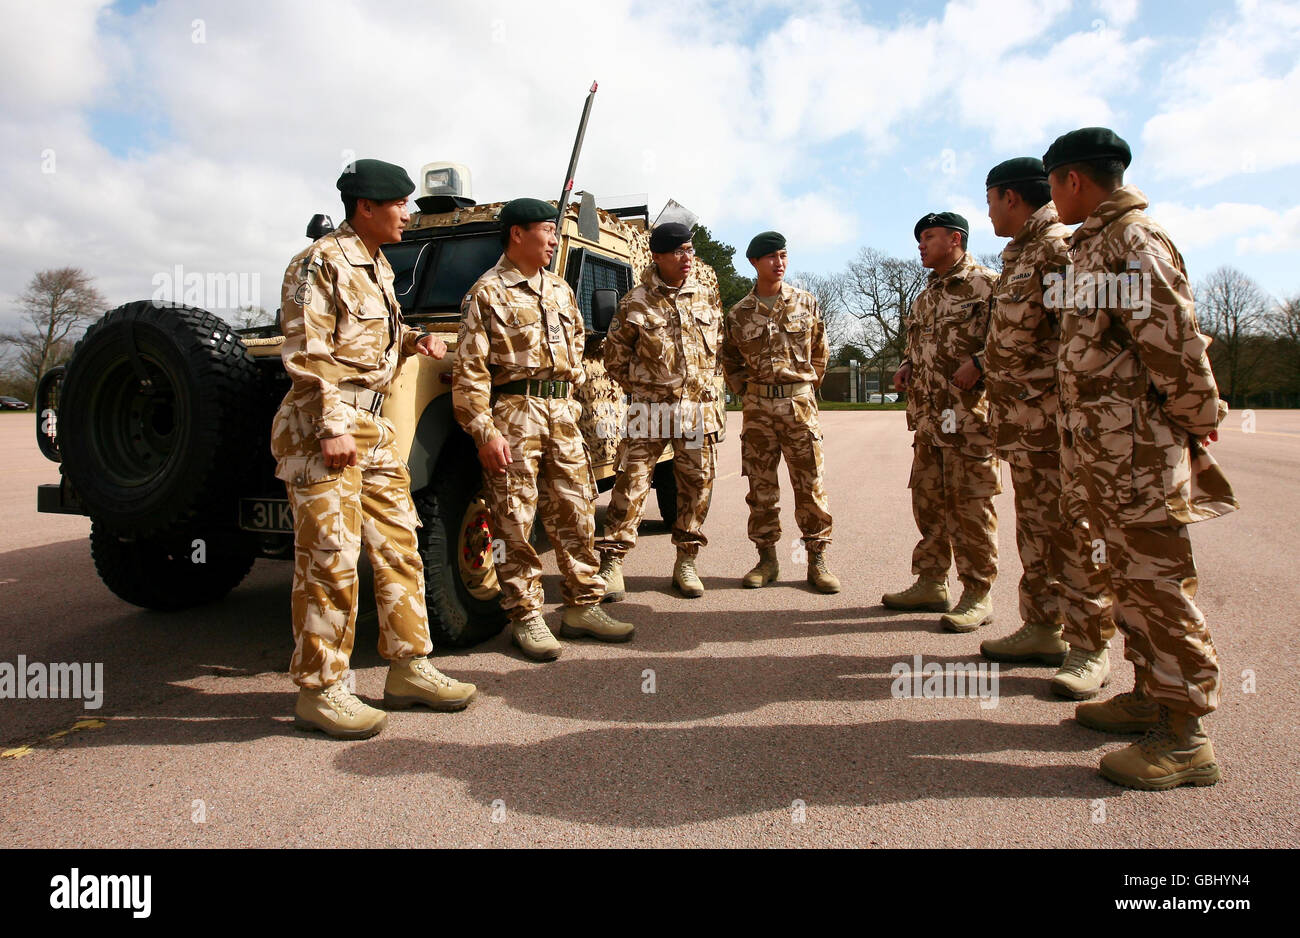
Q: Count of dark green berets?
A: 6